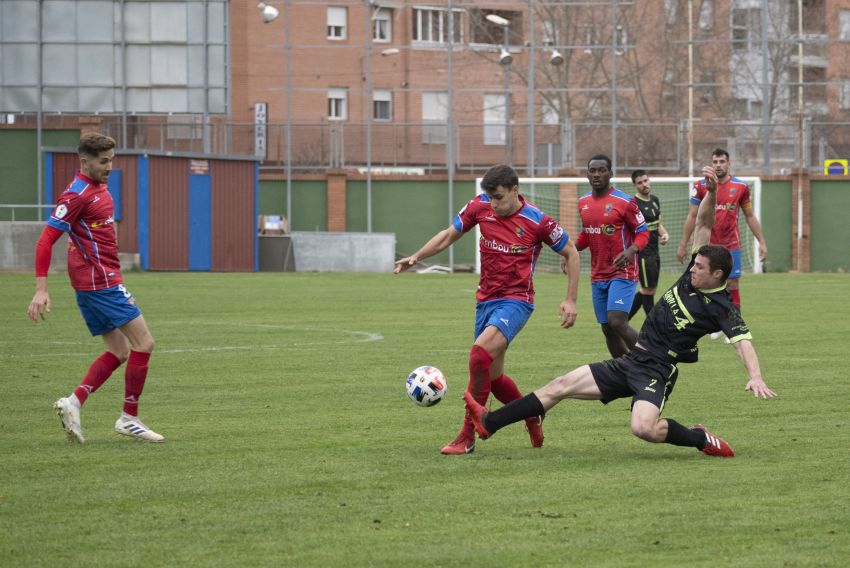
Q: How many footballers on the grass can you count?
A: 6